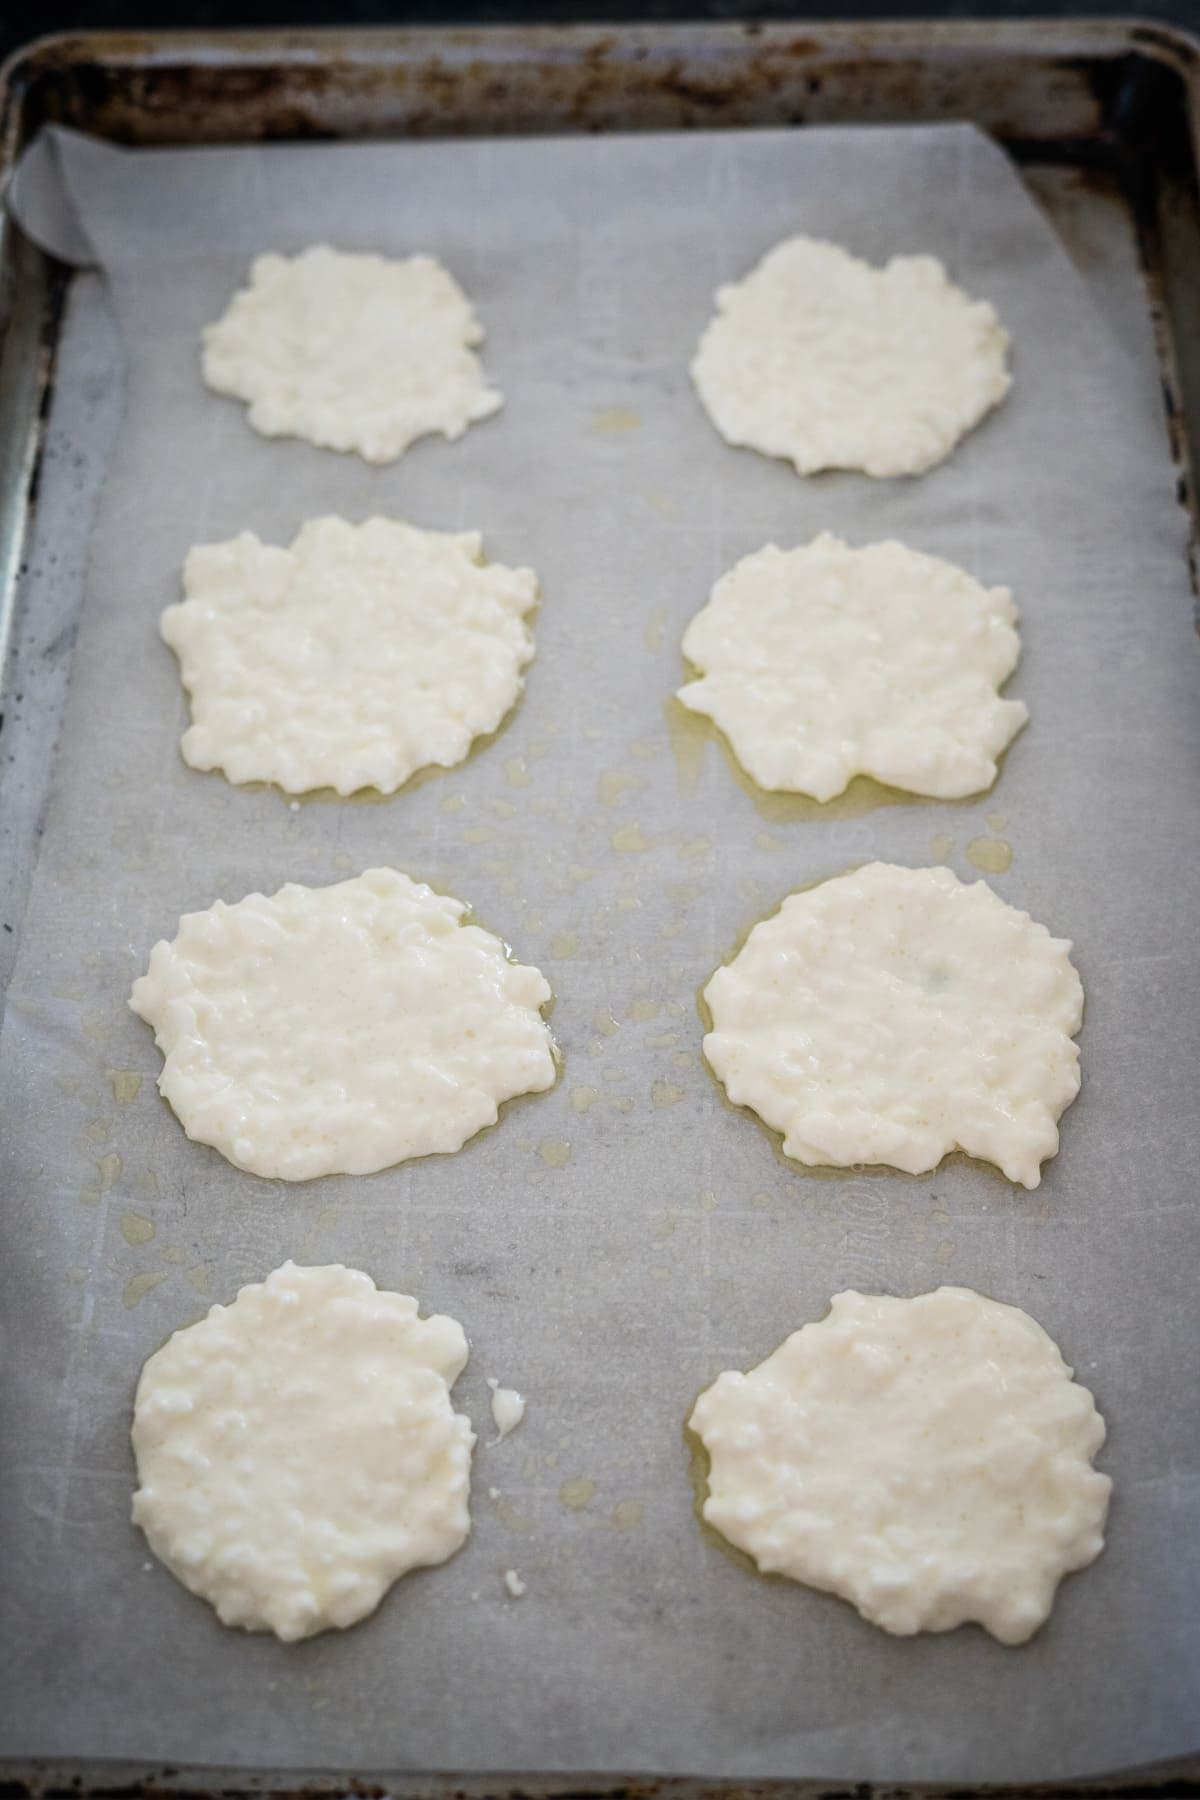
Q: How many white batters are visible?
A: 8